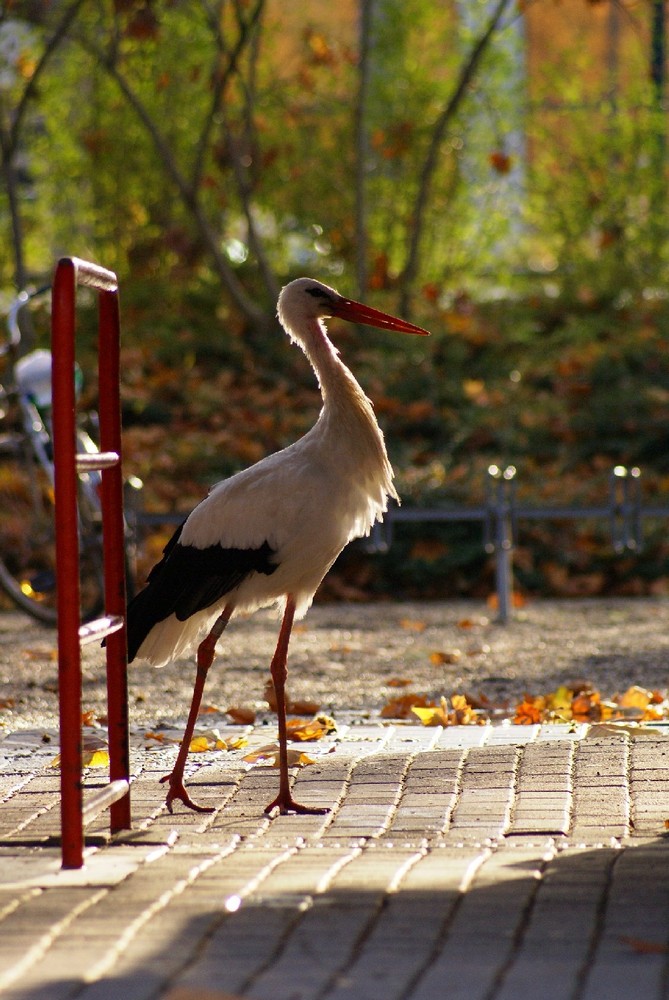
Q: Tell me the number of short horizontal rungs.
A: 4